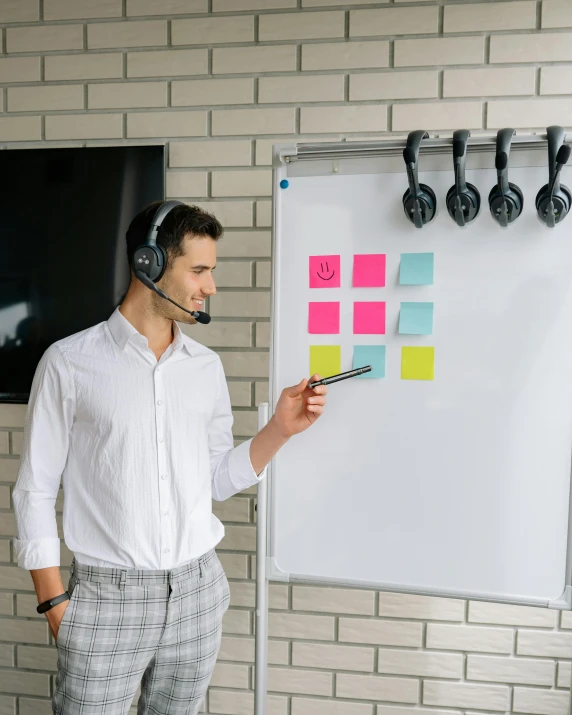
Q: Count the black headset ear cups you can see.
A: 5